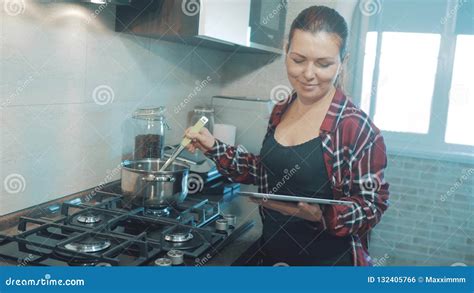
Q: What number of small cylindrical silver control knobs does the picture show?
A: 4